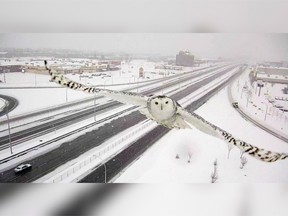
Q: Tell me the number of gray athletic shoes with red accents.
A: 0